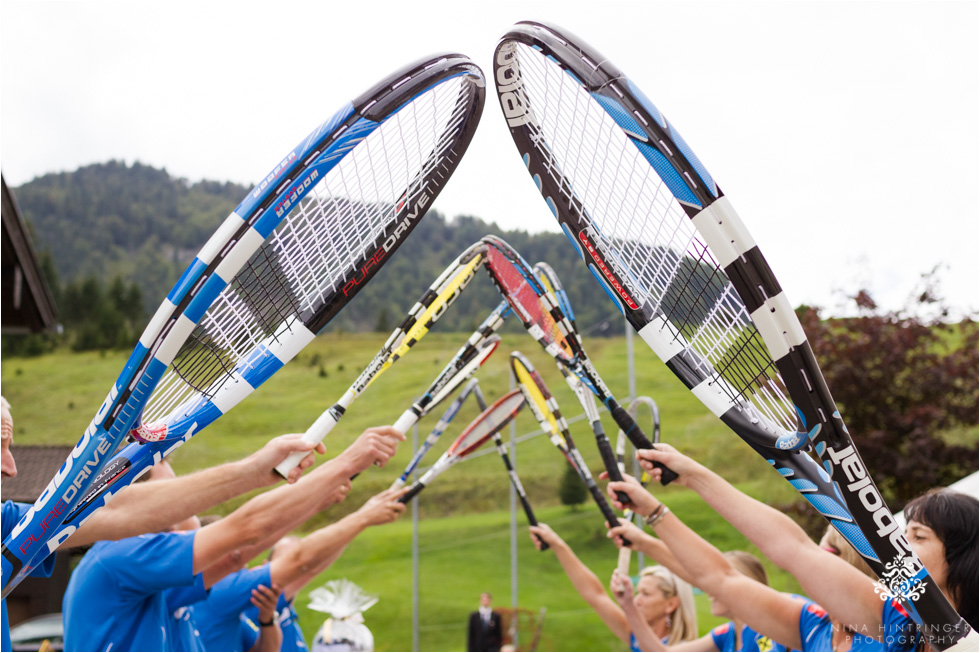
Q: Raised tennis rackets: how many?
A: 12